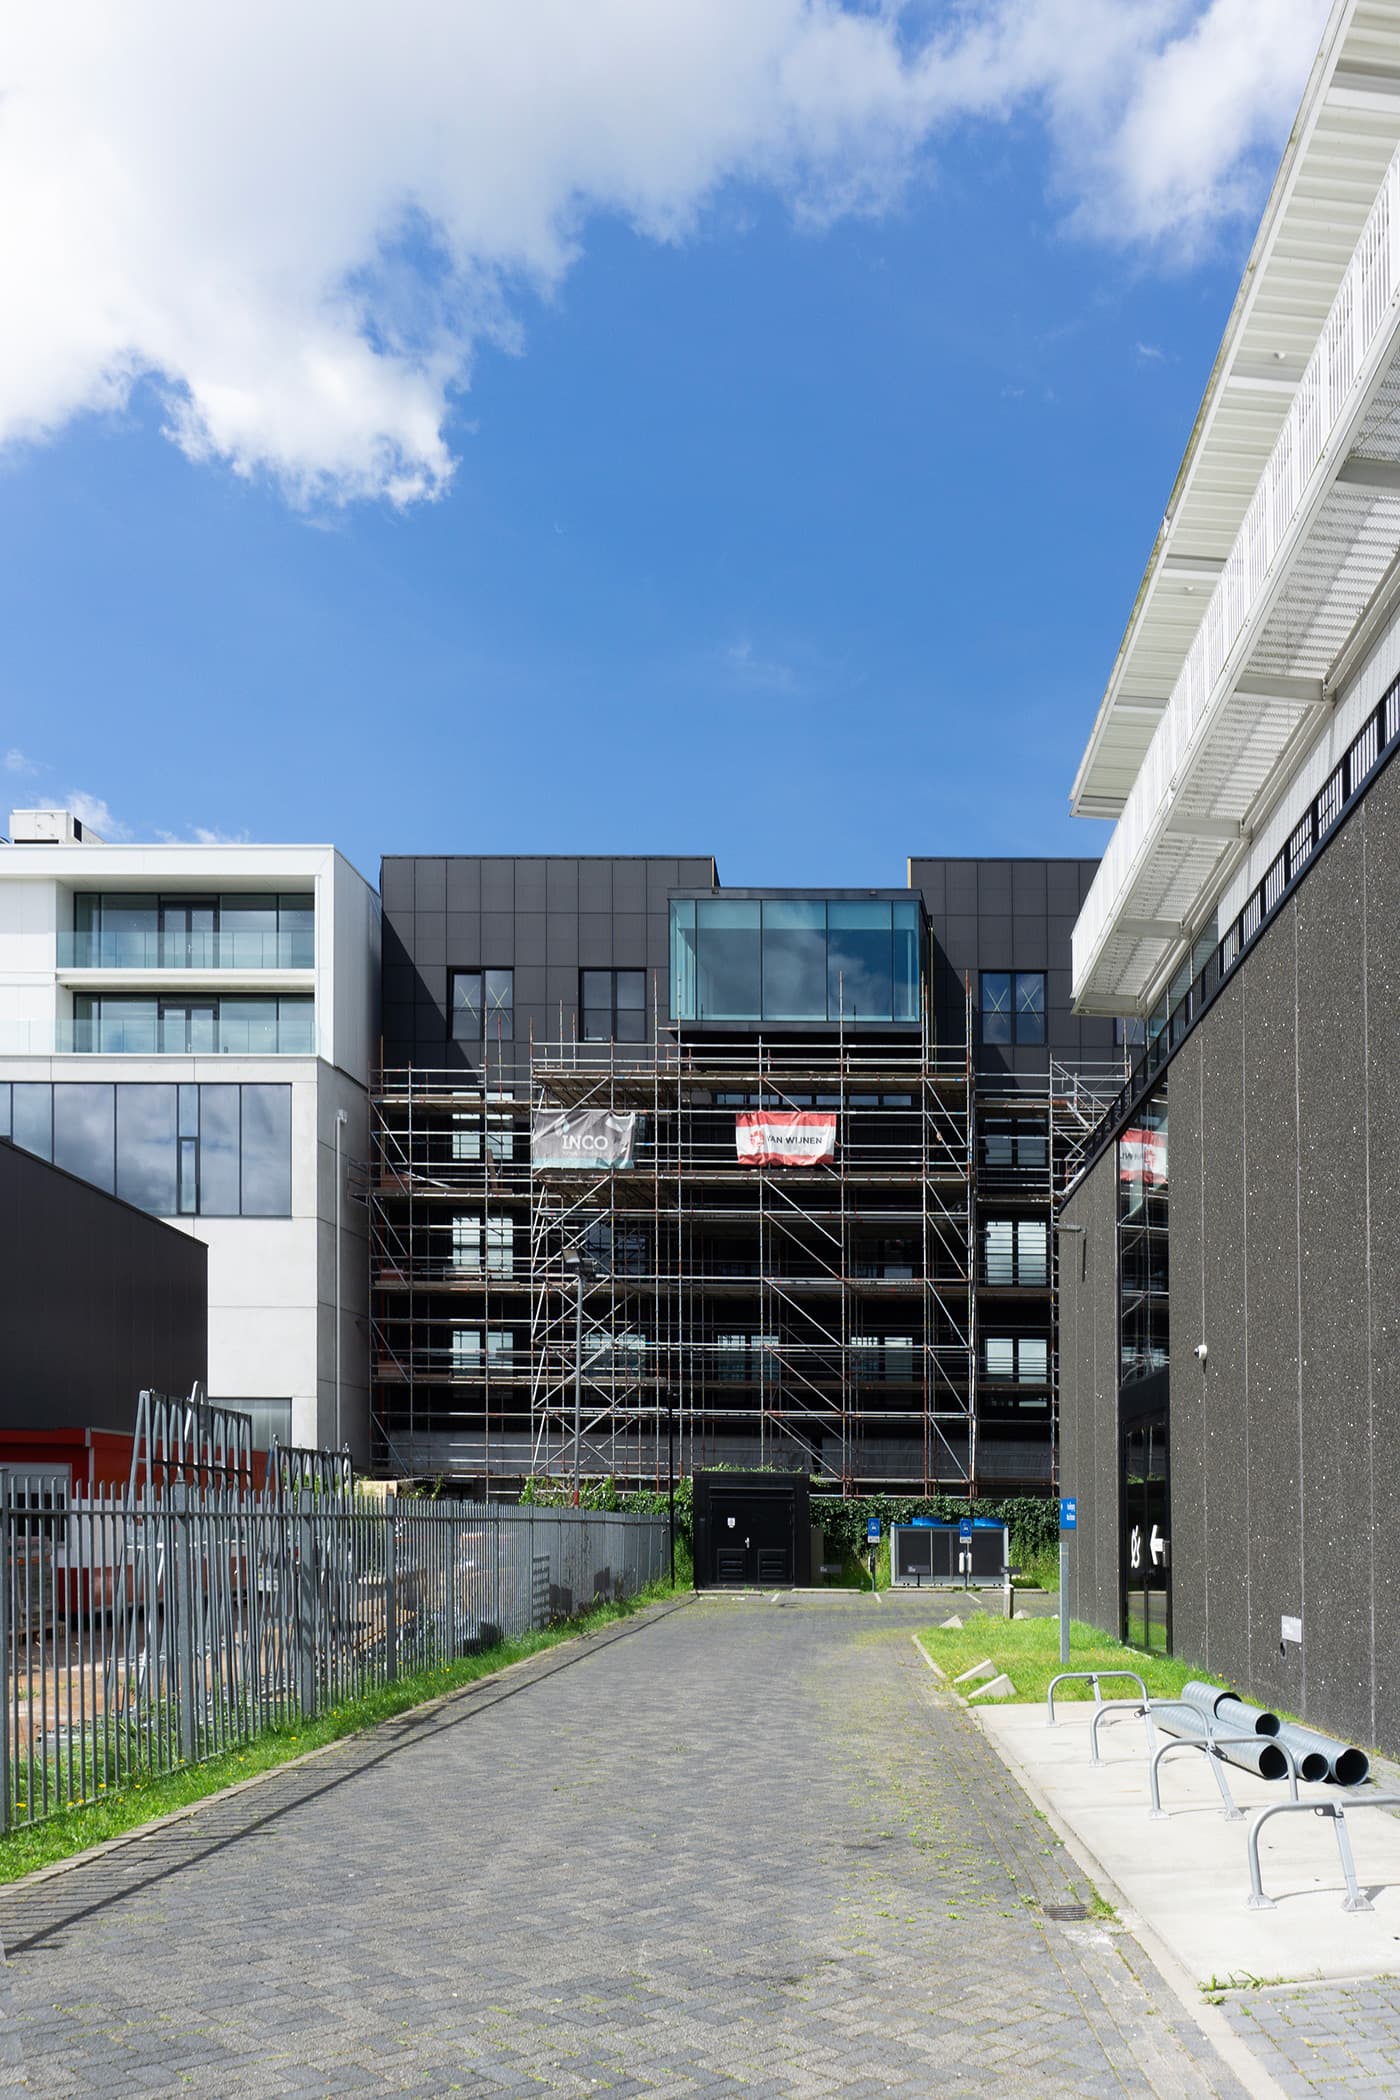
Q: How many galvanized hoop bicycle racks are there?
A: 4